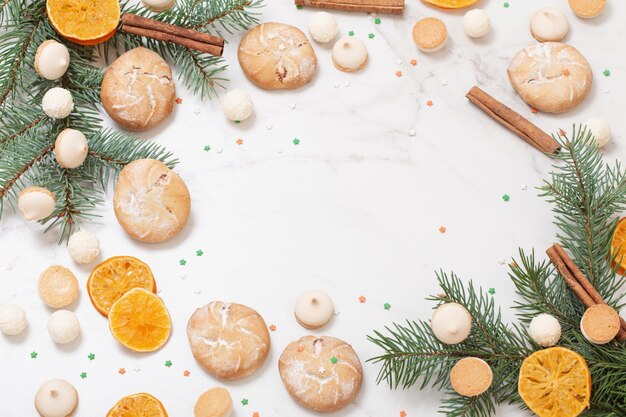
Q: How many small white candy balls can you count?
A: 9